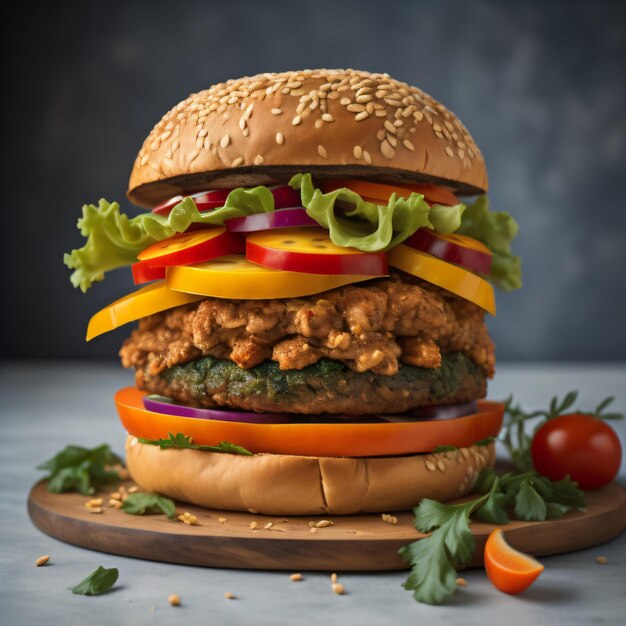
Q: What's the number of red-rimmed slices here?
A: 3